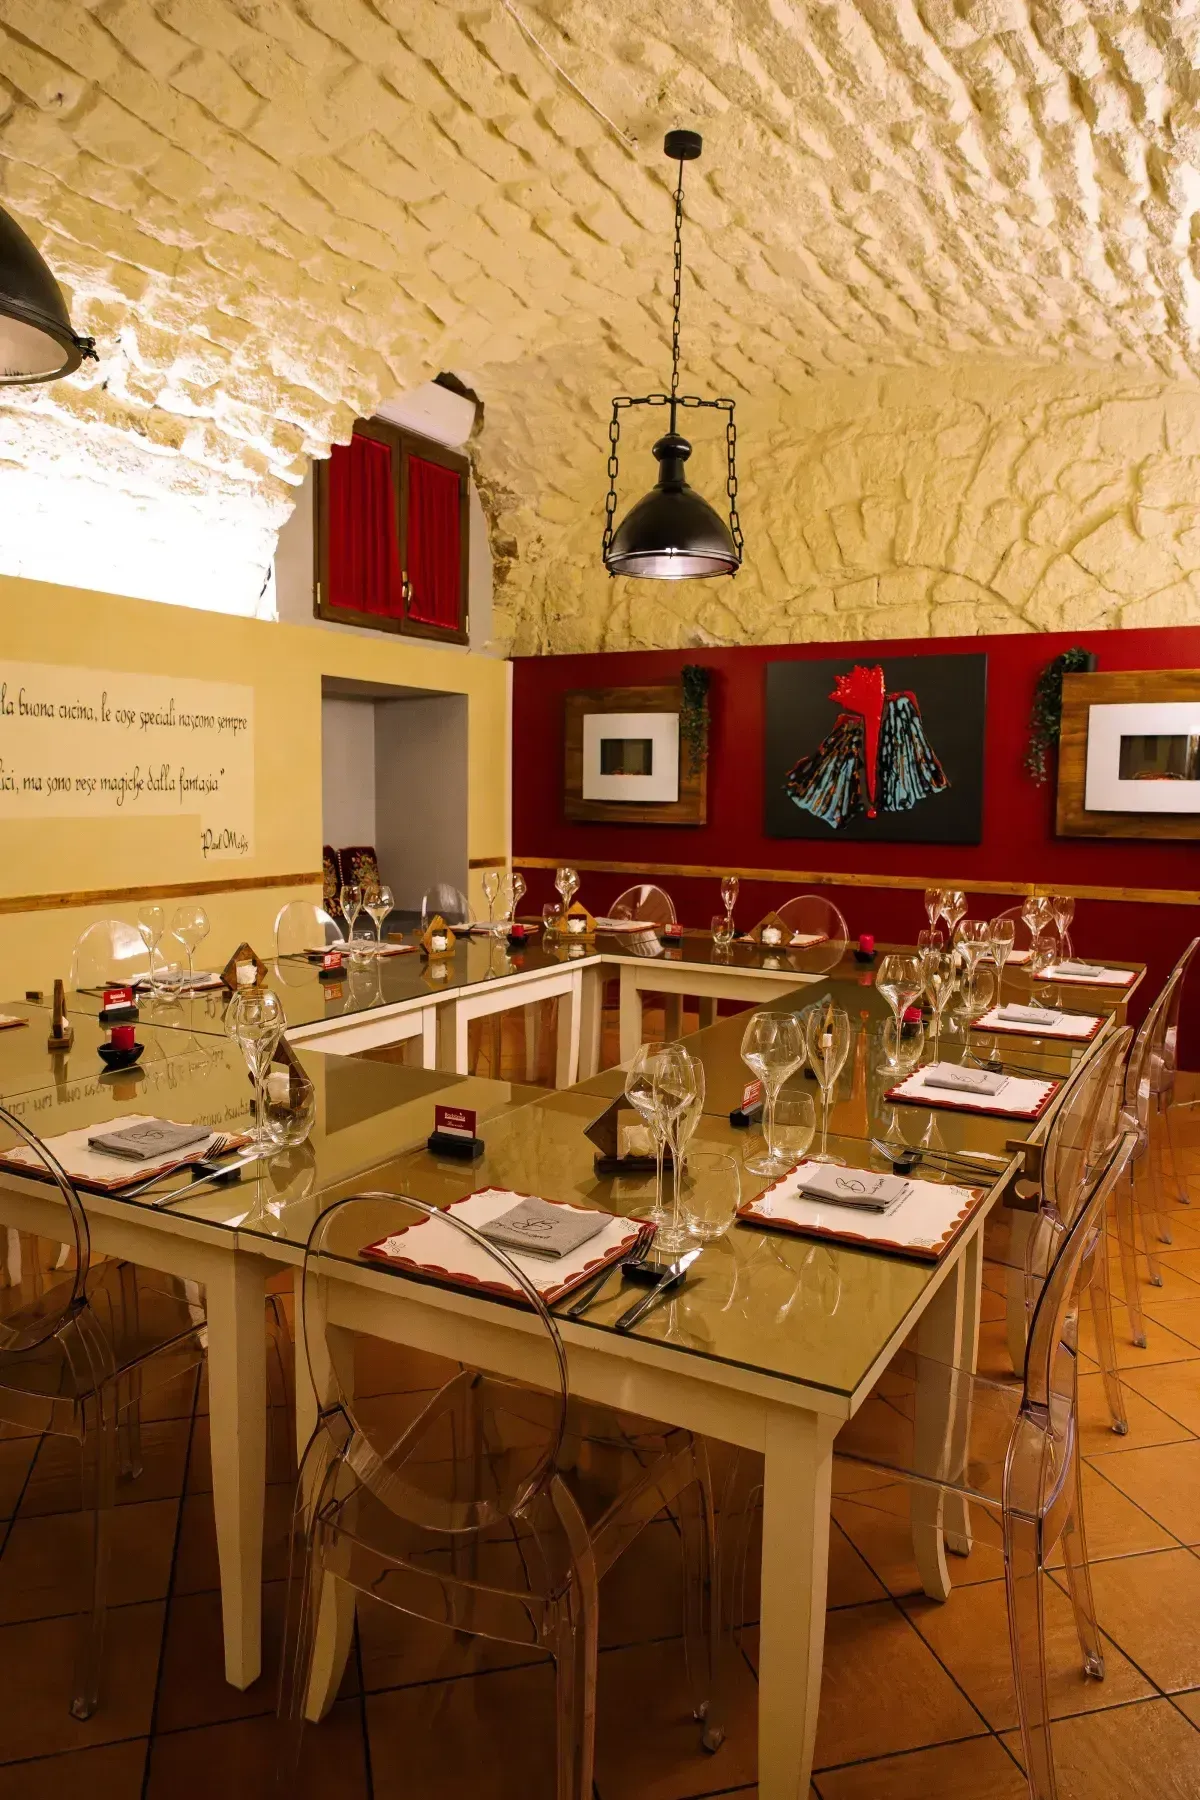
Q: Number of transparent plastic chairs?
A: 12